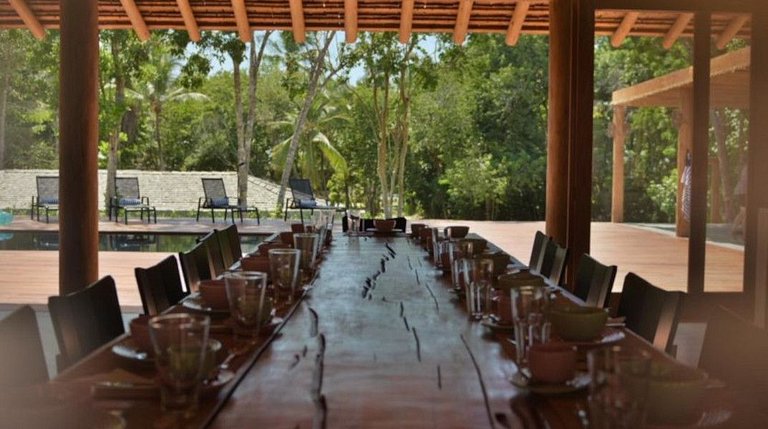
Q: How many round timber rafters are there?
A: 12